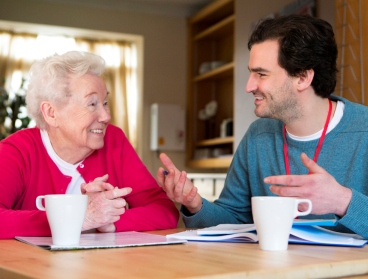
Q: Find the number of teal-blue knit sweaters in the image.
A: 1